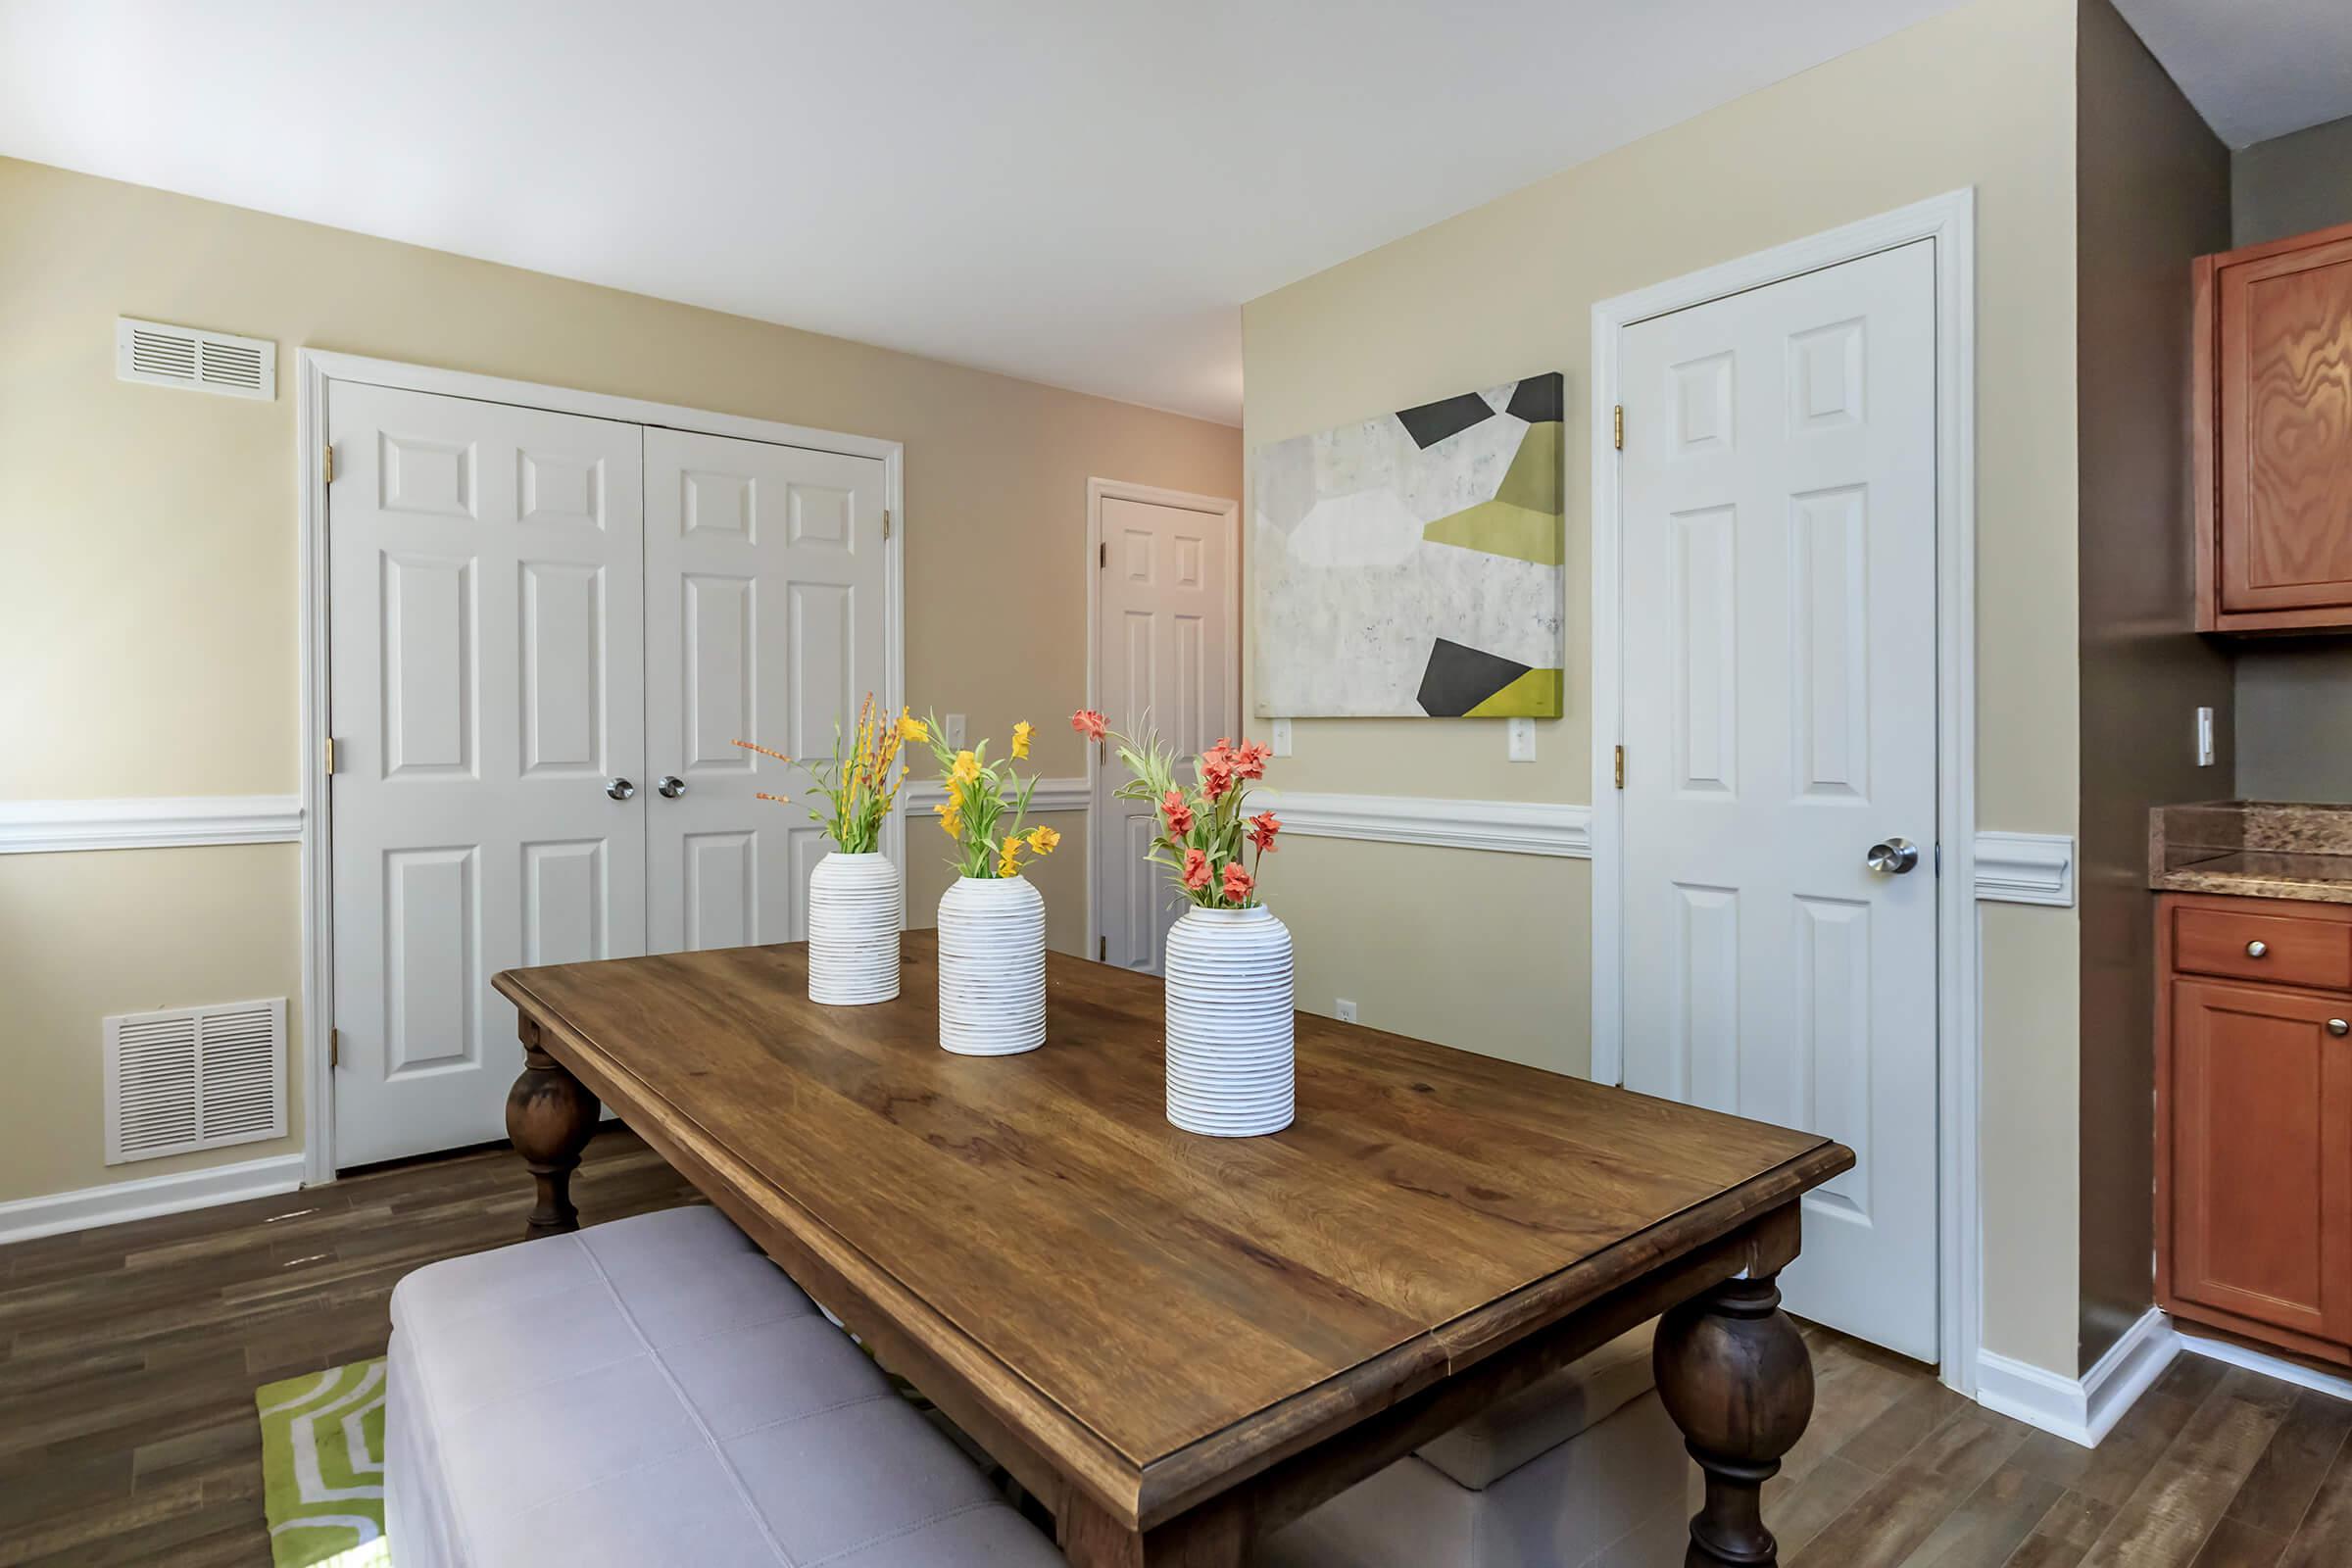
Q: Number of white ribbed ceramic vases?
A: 3